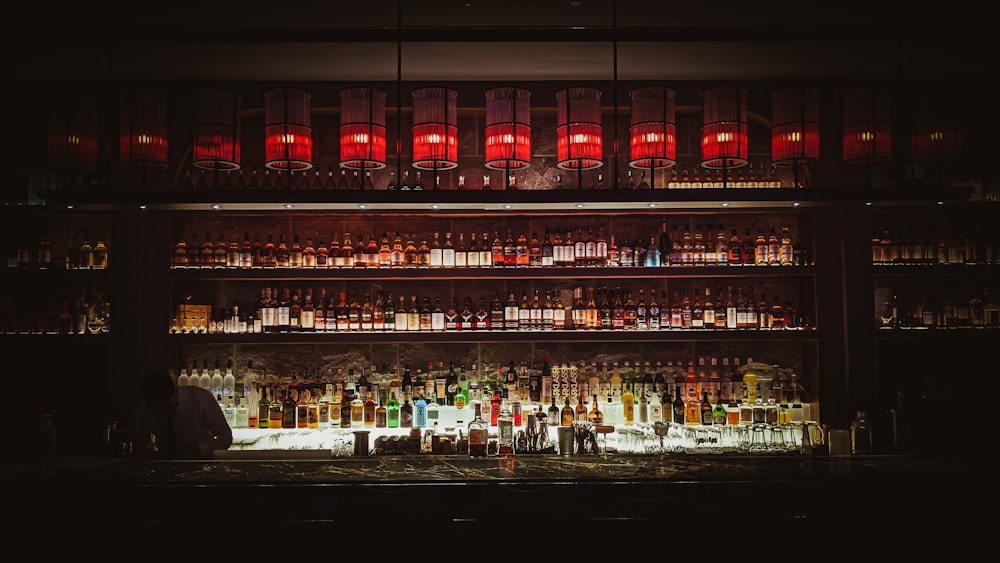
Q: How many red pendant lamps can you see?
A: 13